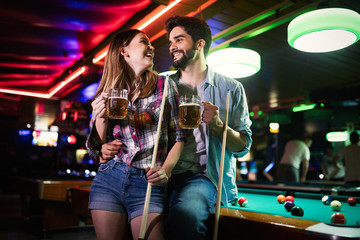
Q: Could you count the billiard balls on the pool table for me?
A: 9